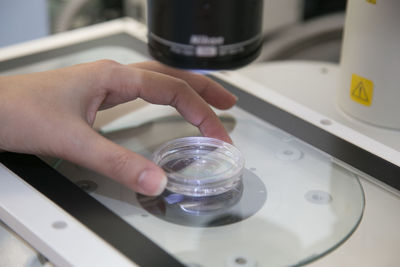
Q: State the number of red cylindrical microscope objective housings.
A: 0